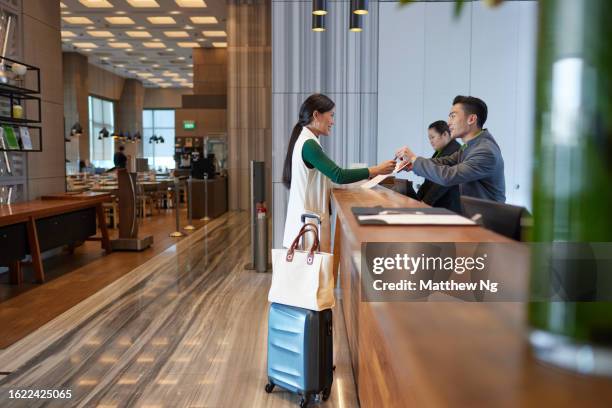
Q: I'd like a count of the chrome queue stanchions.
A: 3